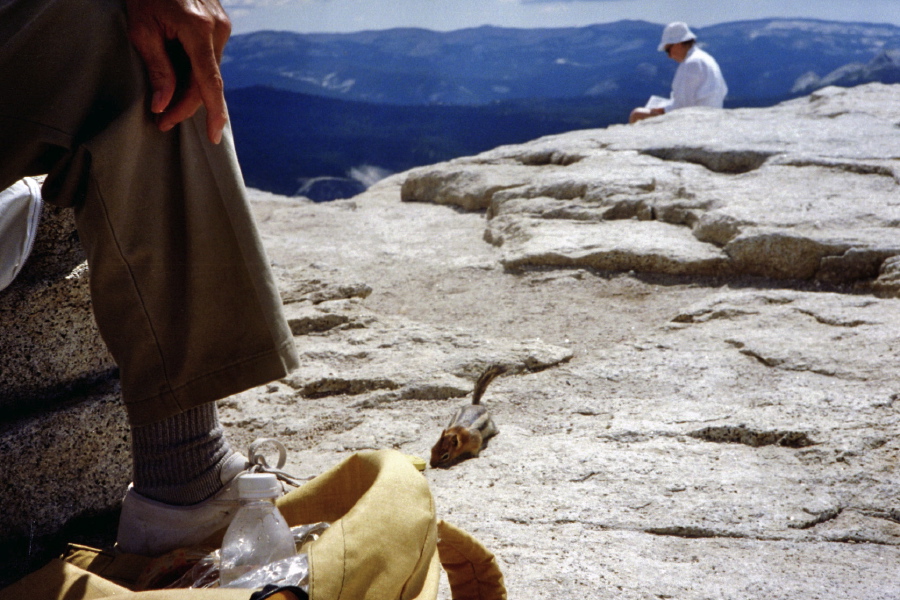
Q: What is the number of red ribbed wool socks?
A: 0